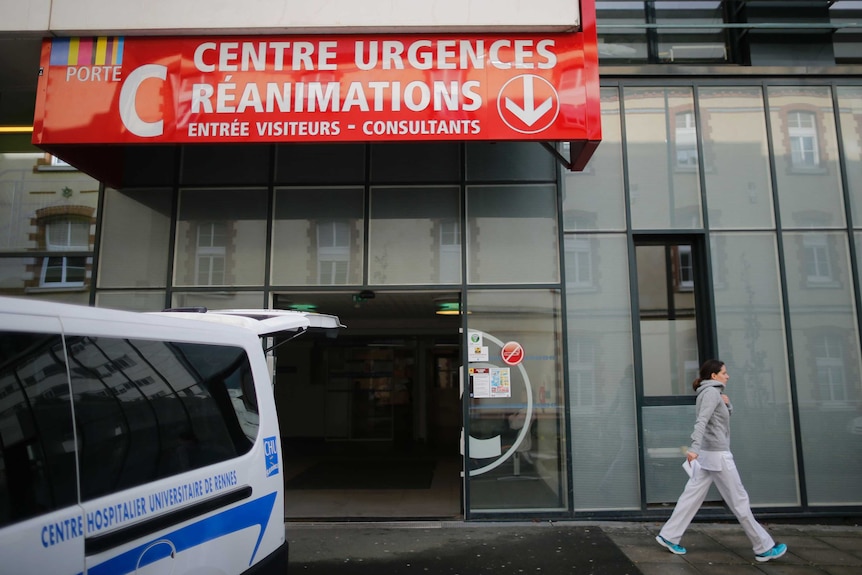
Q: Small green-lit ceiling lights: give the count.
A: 2